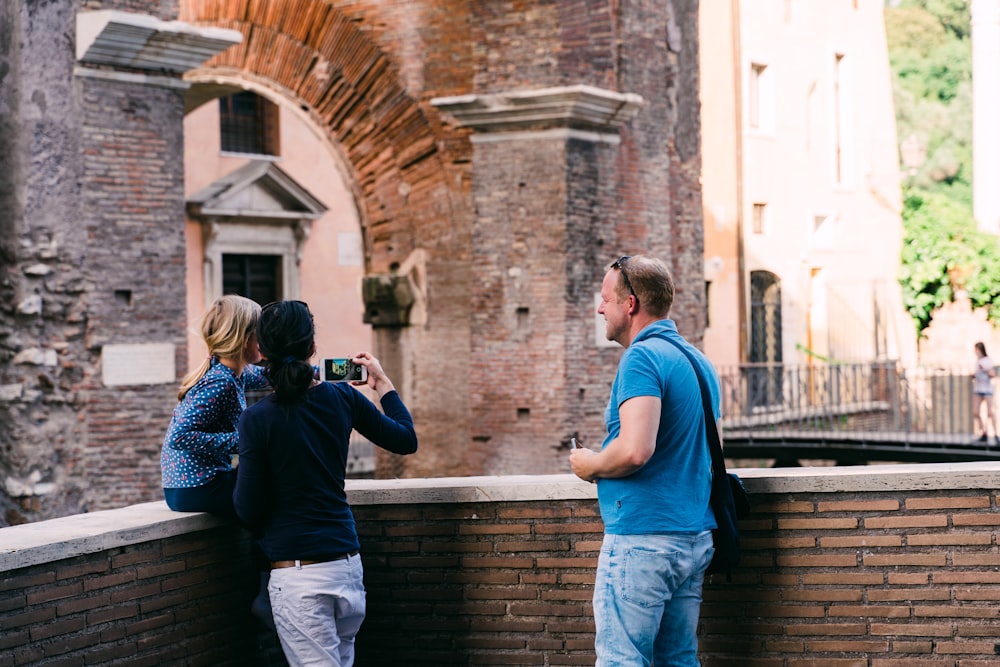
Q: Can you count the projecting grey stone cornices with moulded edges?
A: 2